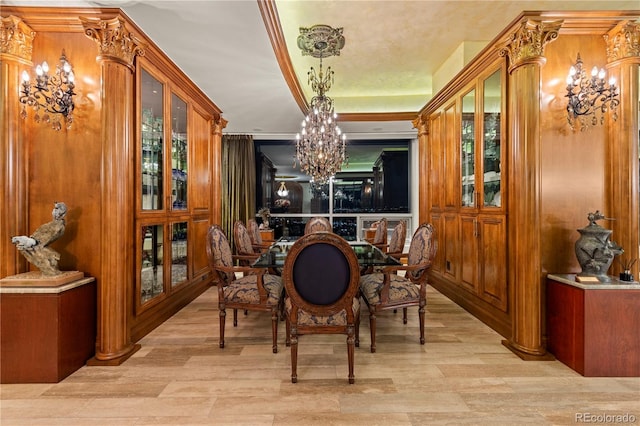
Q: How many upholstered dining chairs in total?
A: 8